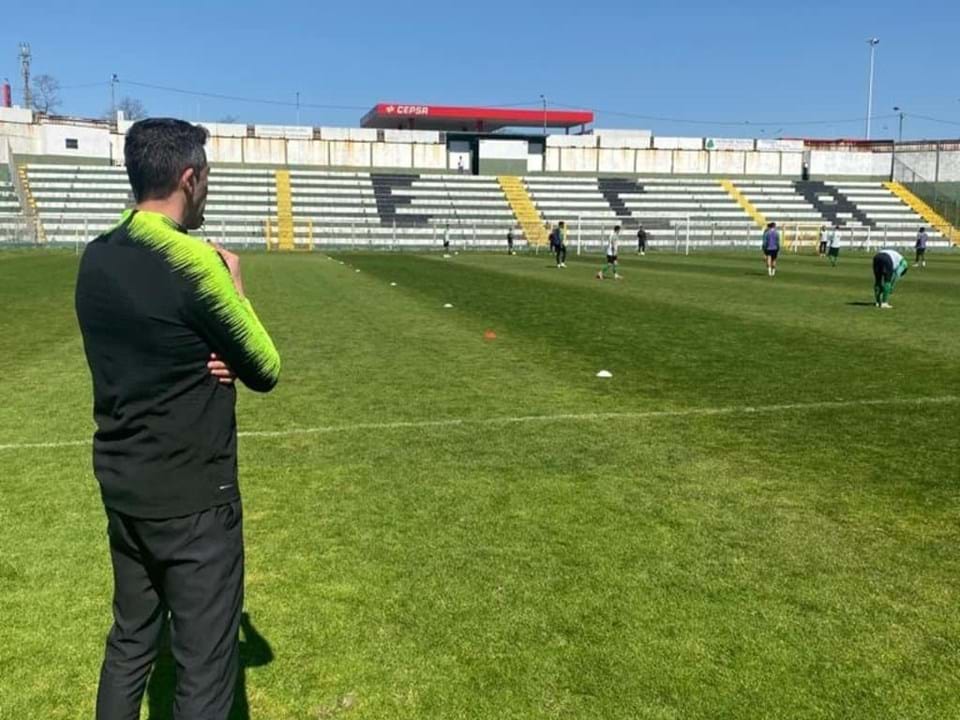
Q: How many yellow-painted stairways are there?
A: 5